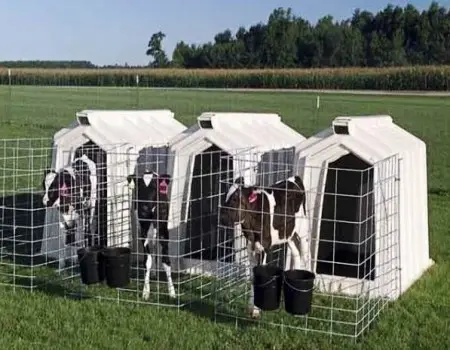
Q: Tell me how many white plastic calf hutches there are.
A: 3